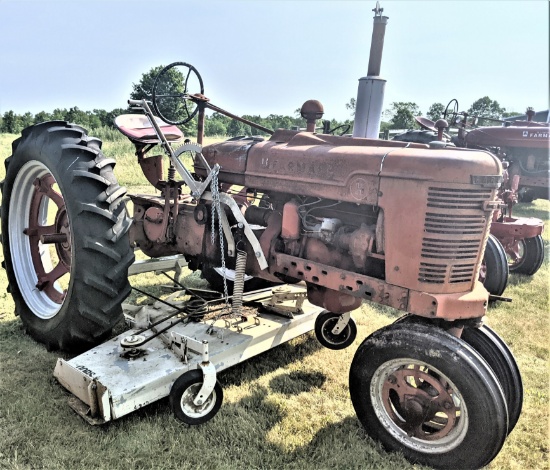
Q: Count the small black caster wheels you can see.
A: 2